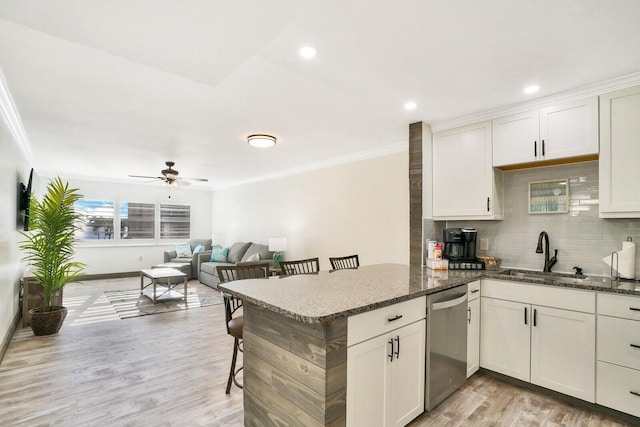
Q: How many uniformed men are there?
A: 0